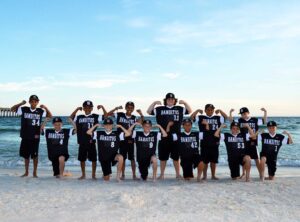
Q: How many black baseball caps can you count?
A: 12